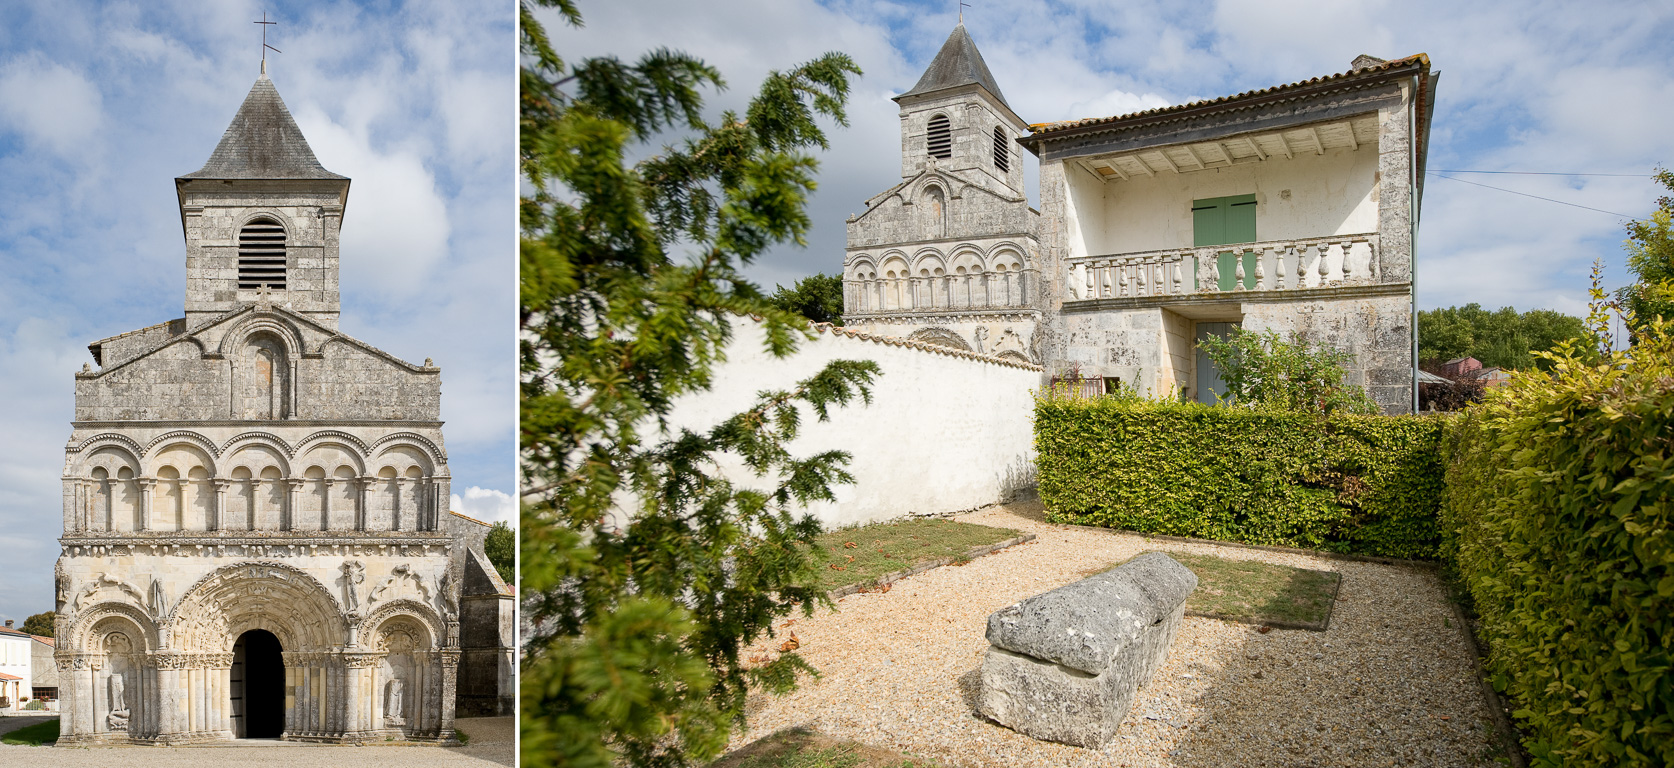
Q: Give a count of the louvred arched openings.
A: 3